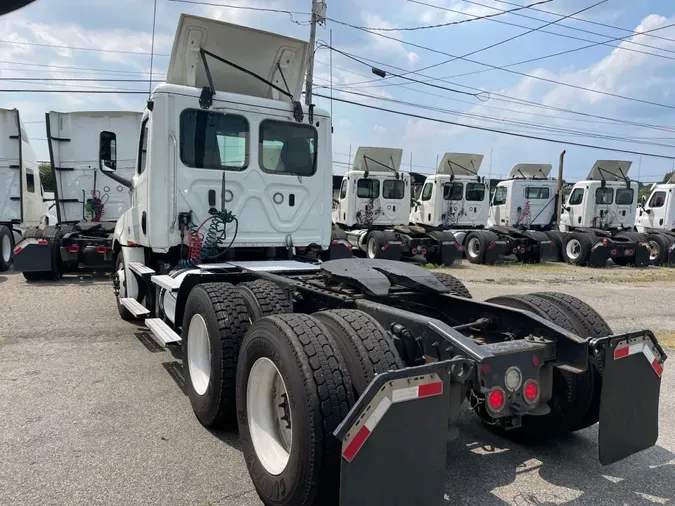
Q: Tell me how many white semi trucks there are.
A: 8